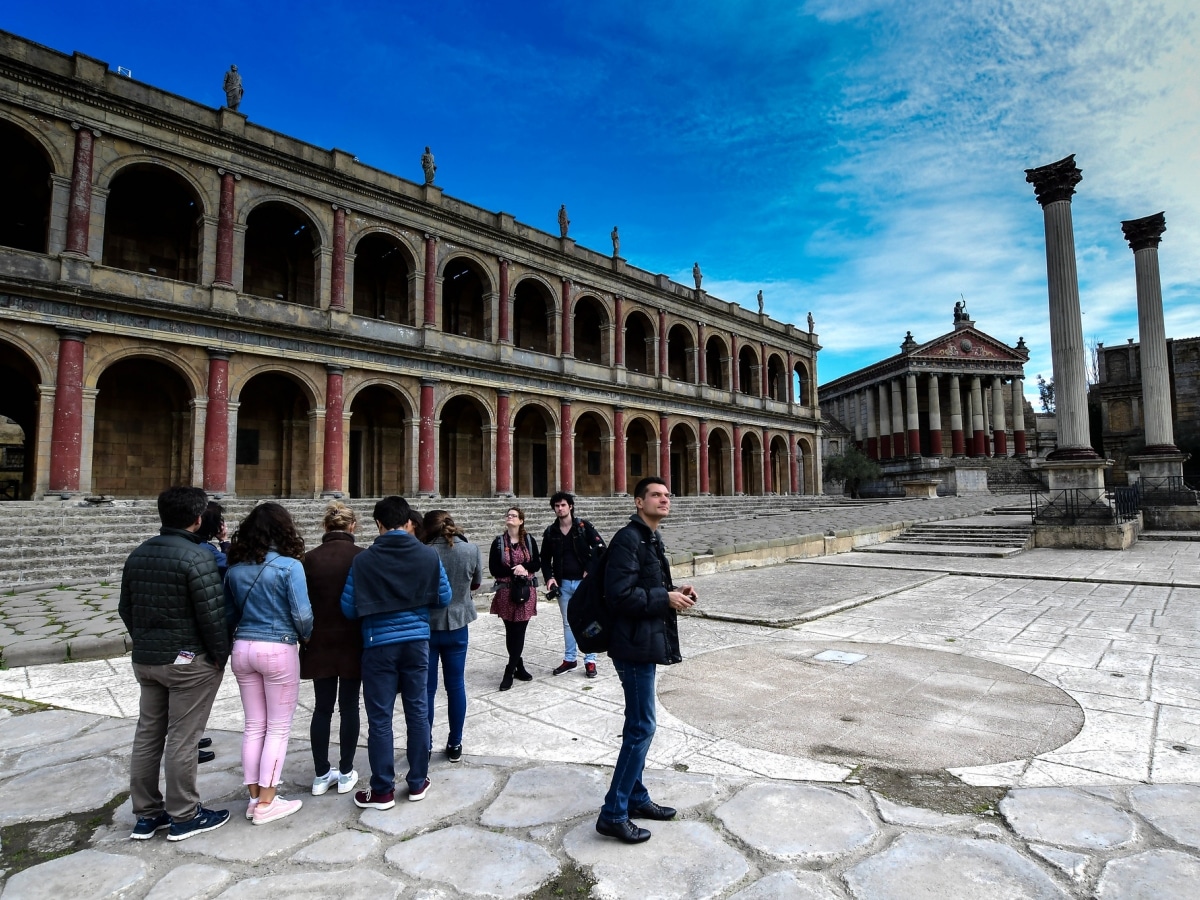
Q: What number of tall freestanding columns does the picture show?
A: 2